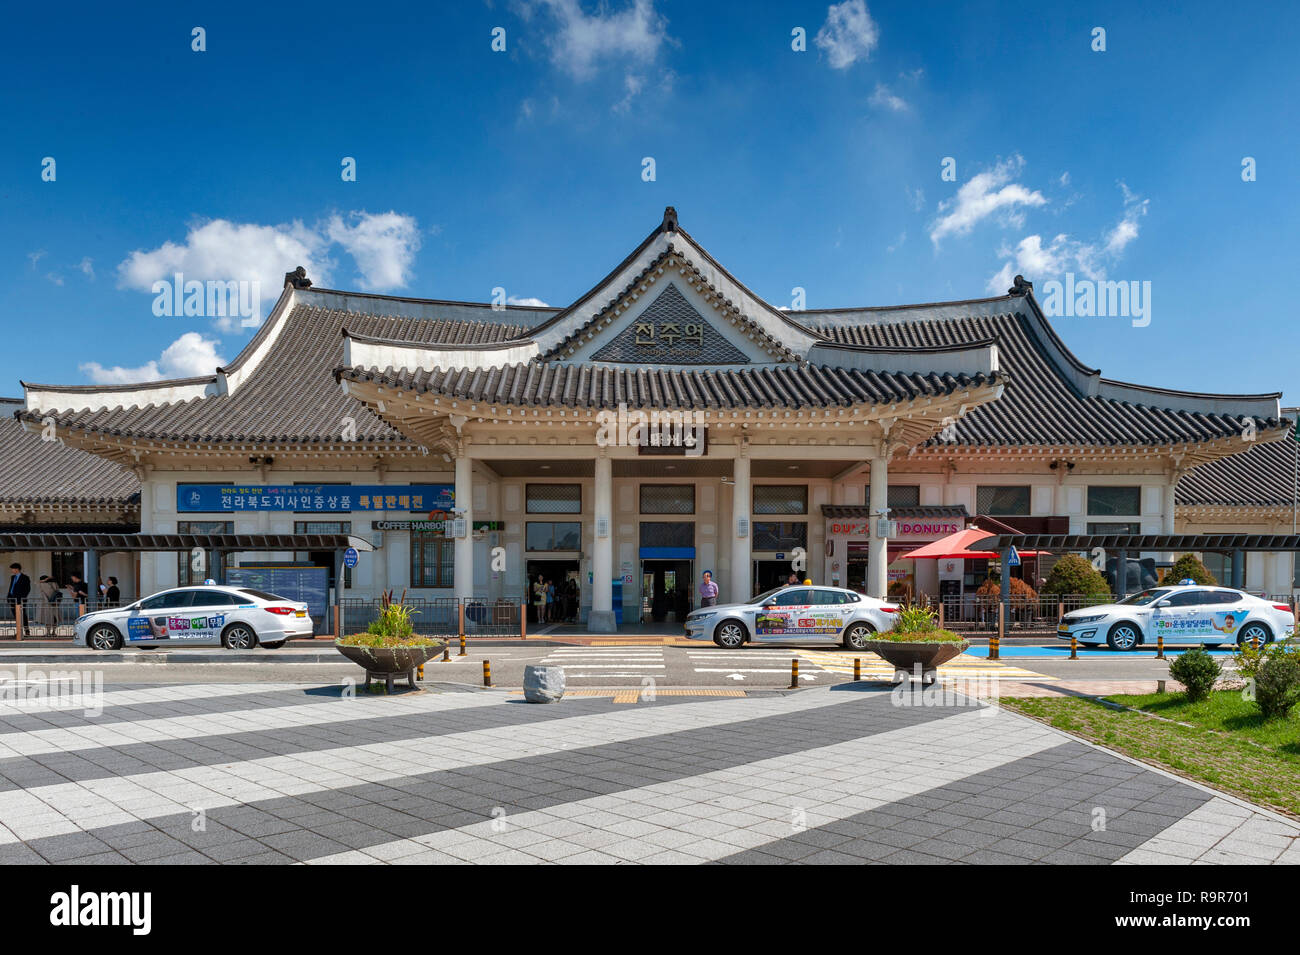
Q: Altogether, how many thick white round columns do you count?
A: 4